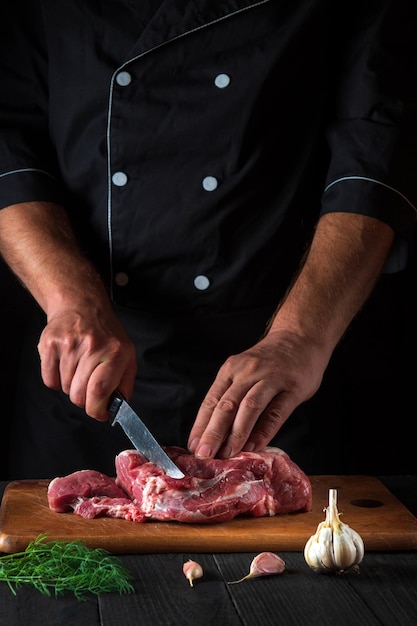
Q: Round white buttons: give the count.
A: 6